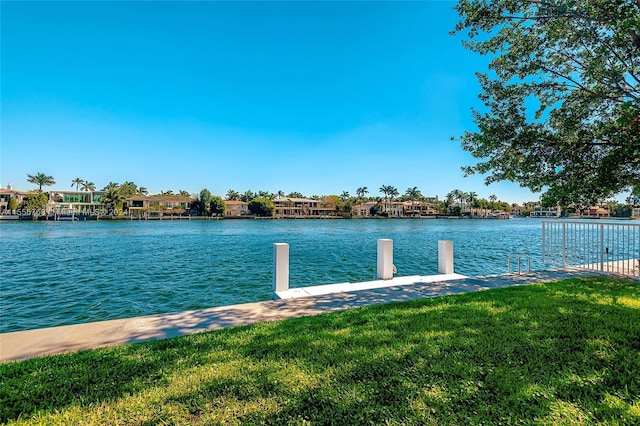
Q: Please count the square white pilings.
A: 3